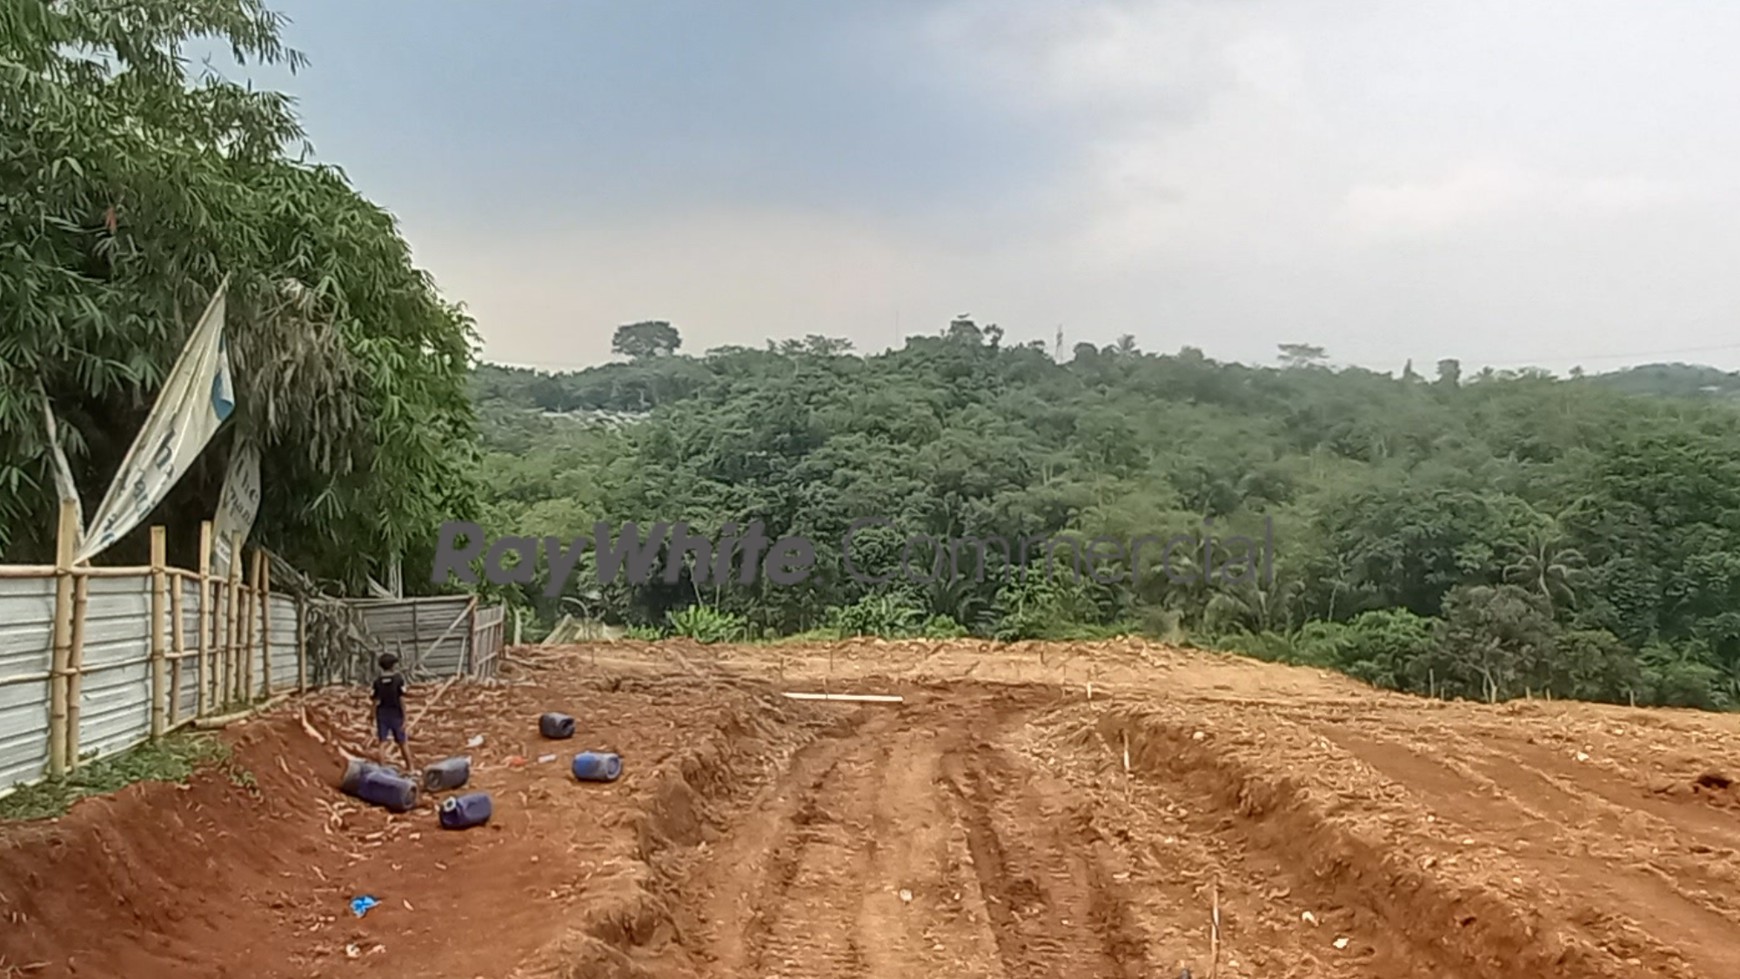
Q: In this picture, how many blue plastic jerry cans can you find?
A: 6